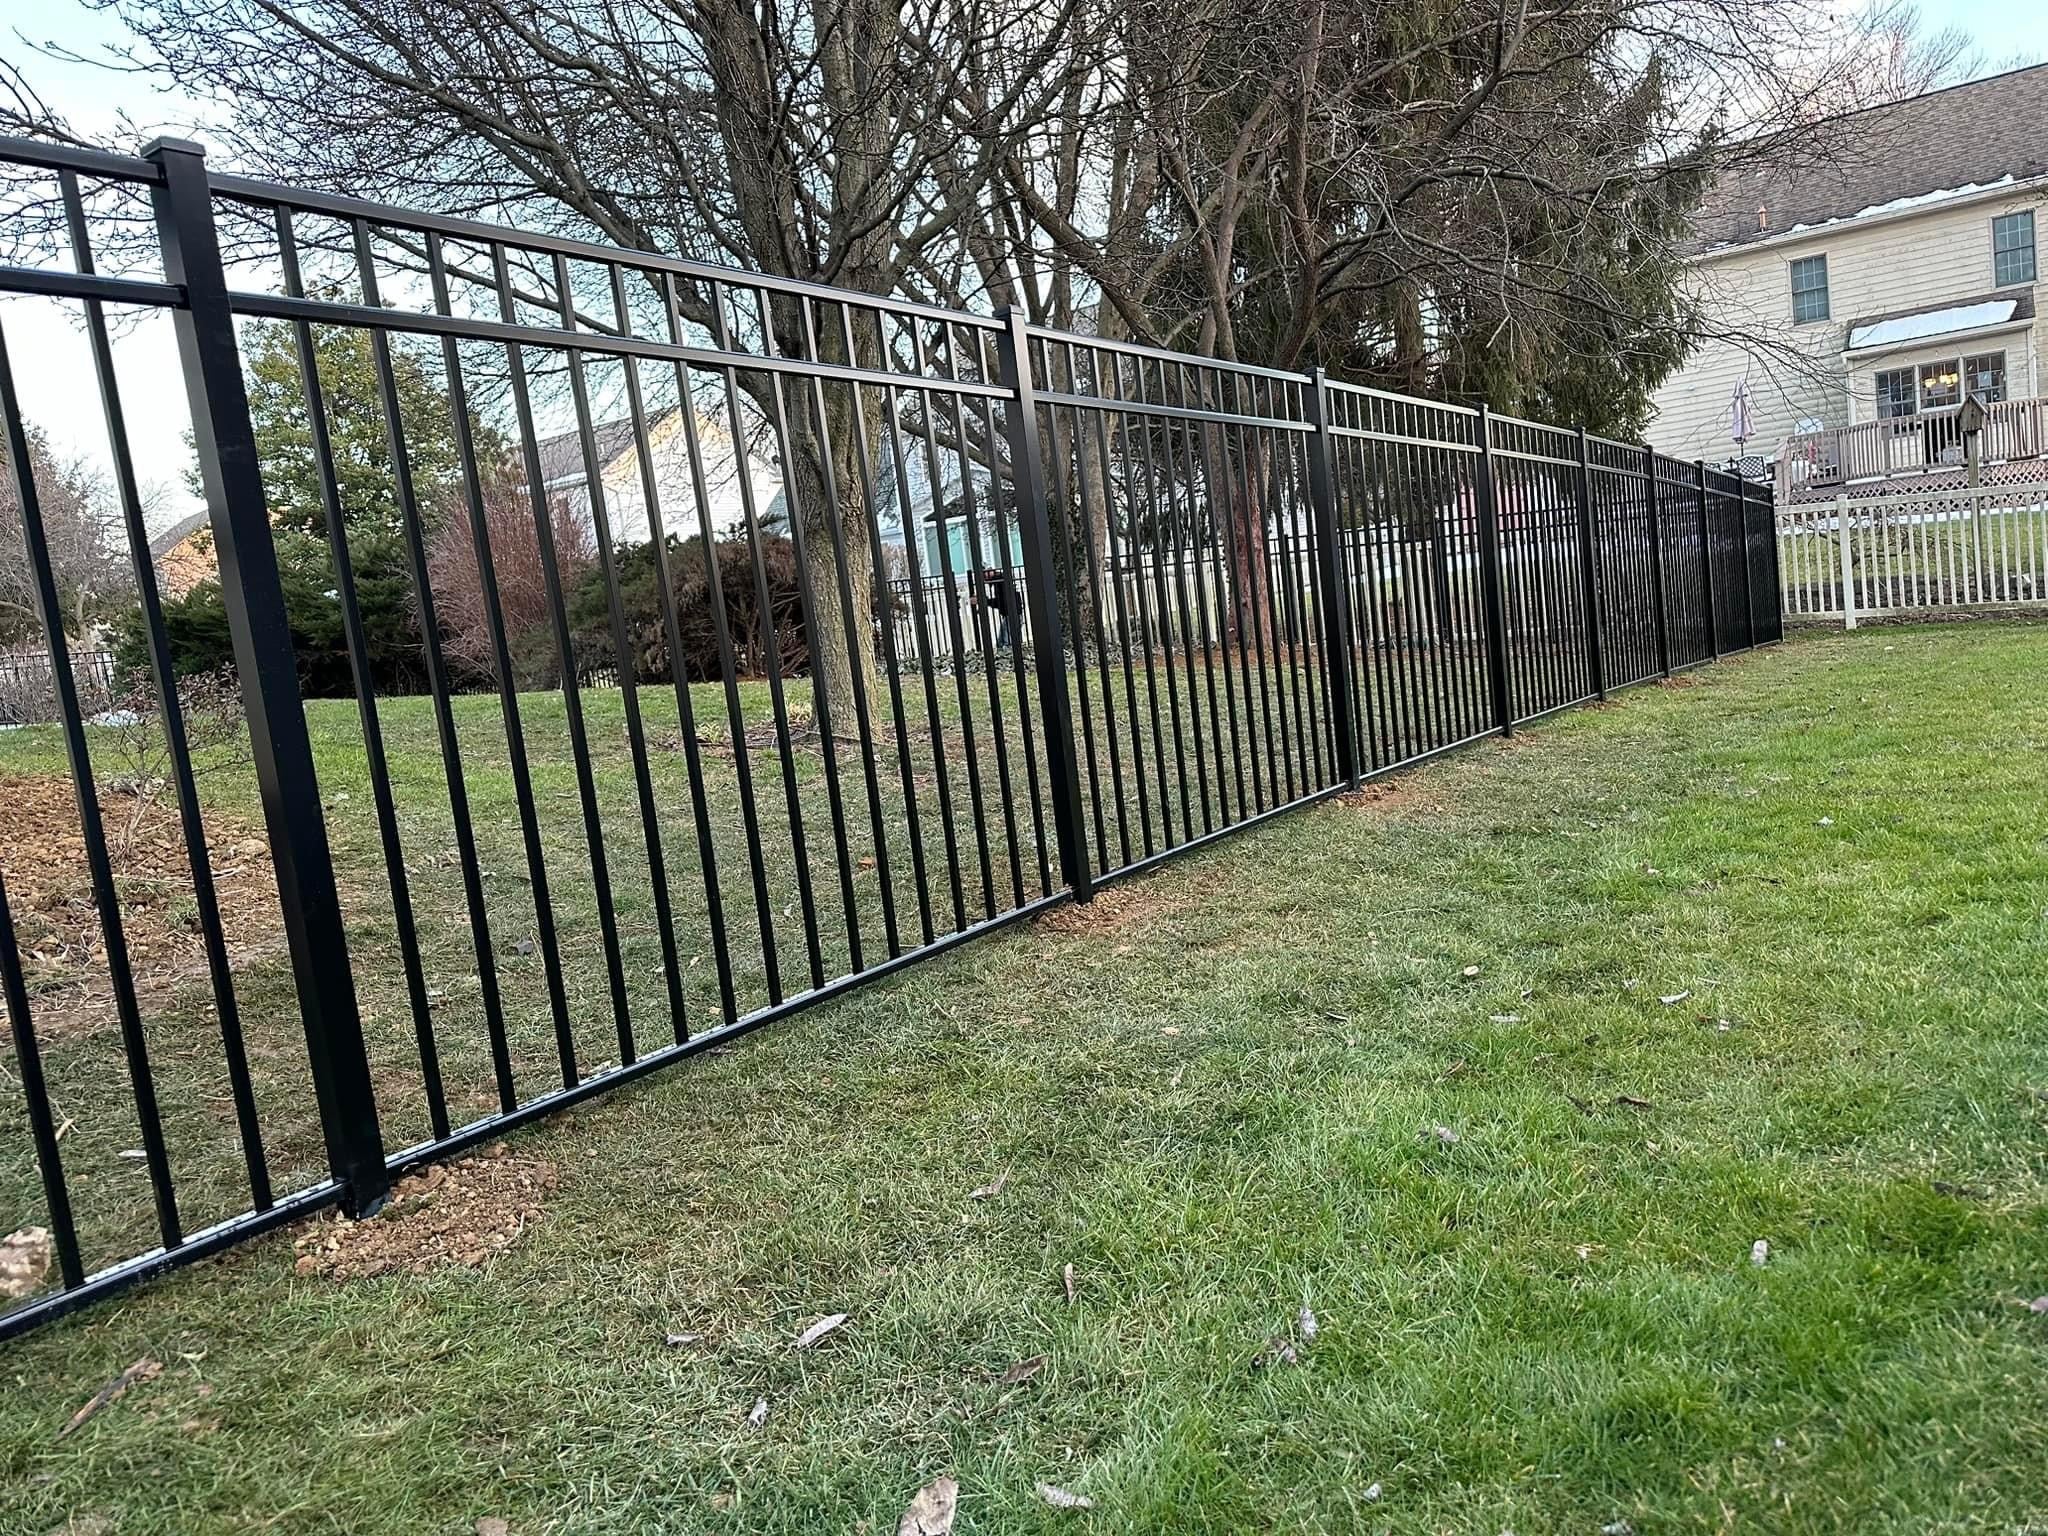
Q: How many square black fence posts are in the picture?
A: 9